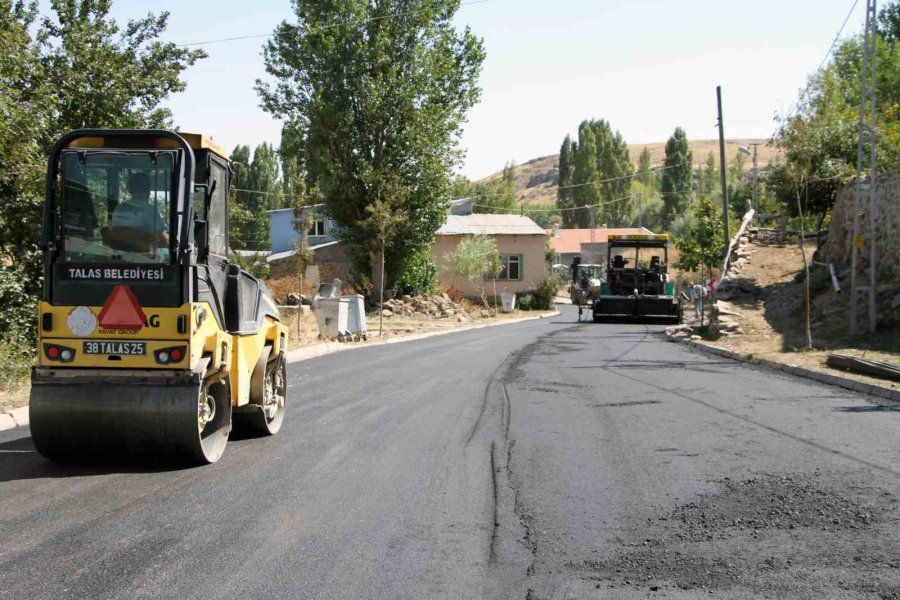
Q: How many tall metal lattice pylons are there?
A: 1